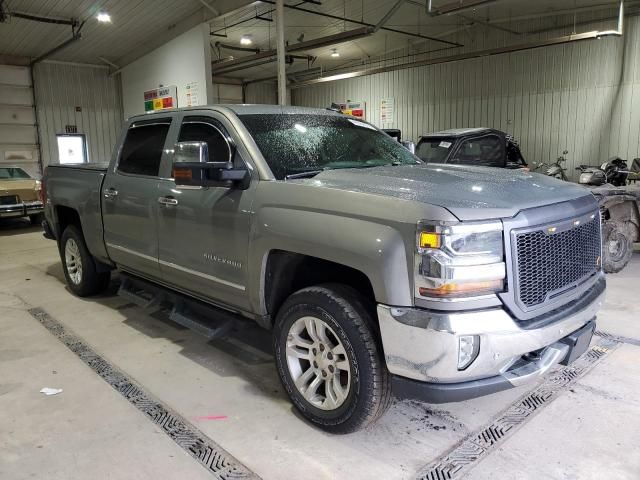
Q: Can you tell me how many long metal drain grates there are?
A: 2